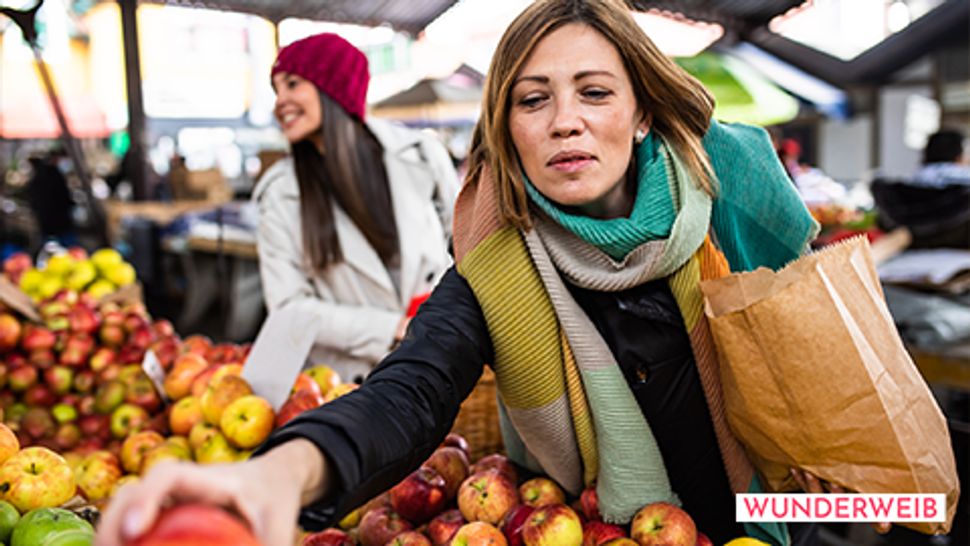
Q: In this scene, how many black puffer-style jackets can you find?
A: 1